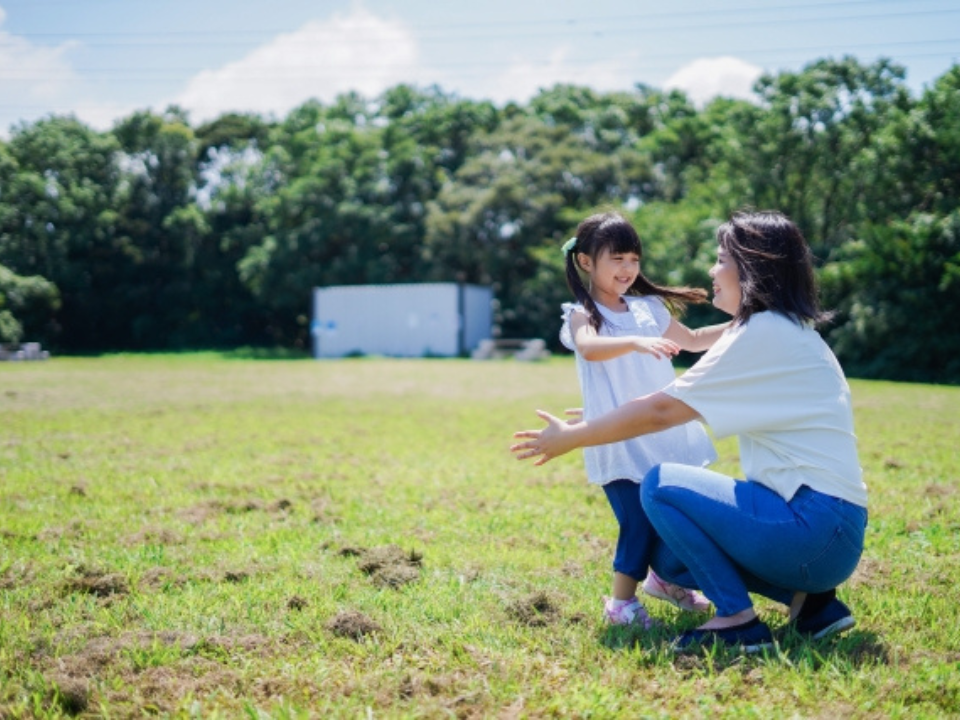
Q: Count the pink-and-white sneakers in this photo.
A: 2